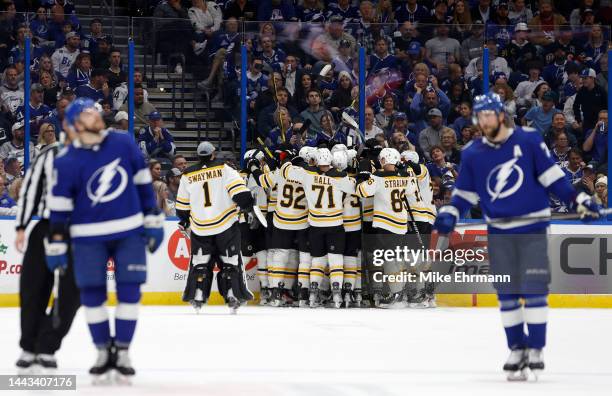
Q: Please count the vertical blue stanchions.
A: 6